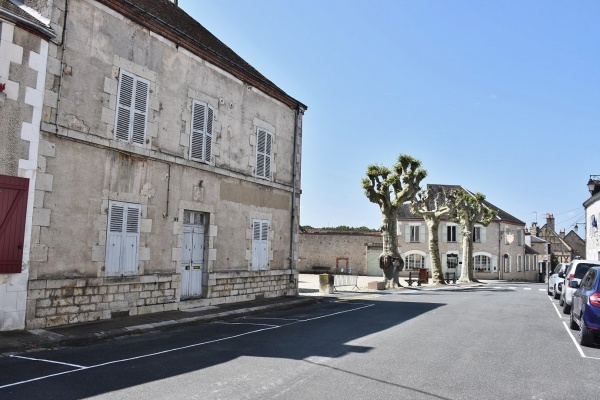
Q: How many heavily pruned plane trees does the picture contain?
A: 3